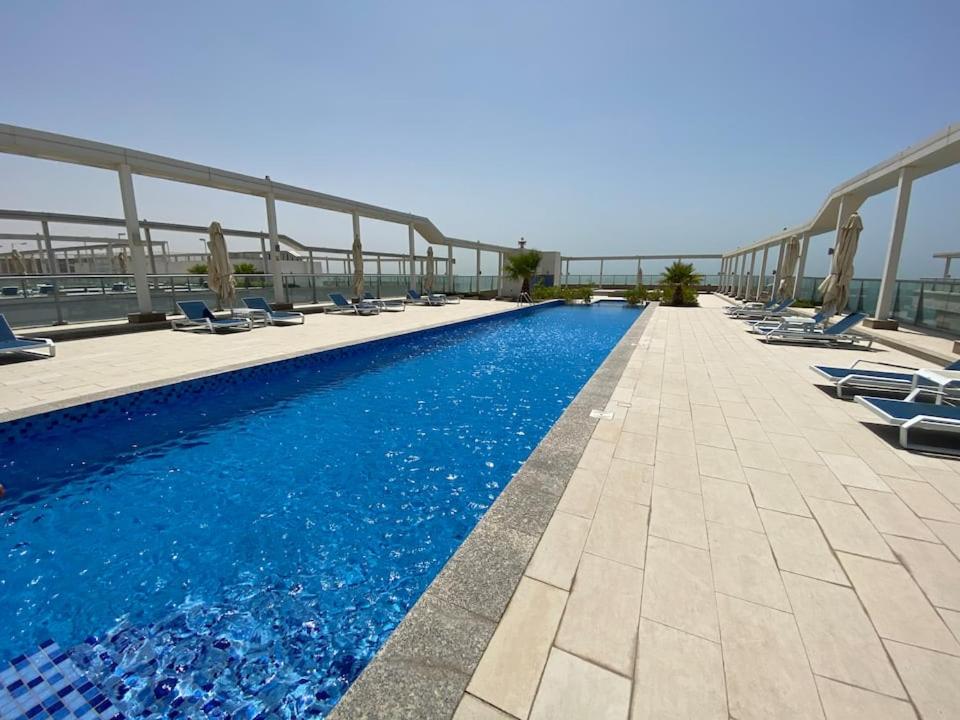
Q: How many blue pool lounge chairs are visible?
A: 13